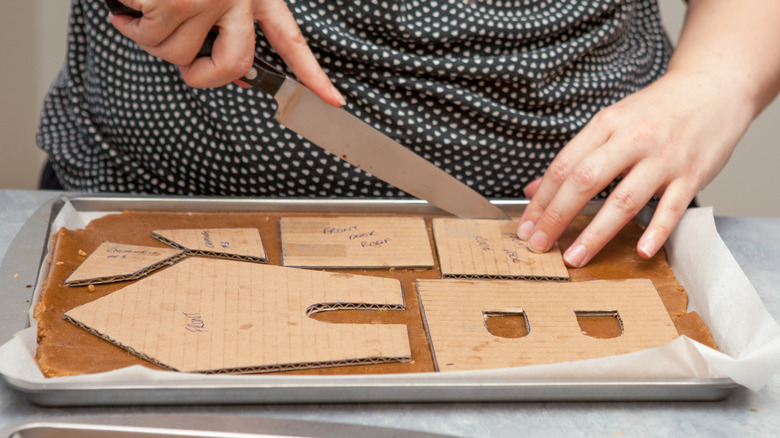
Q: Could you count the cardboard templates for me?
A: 6